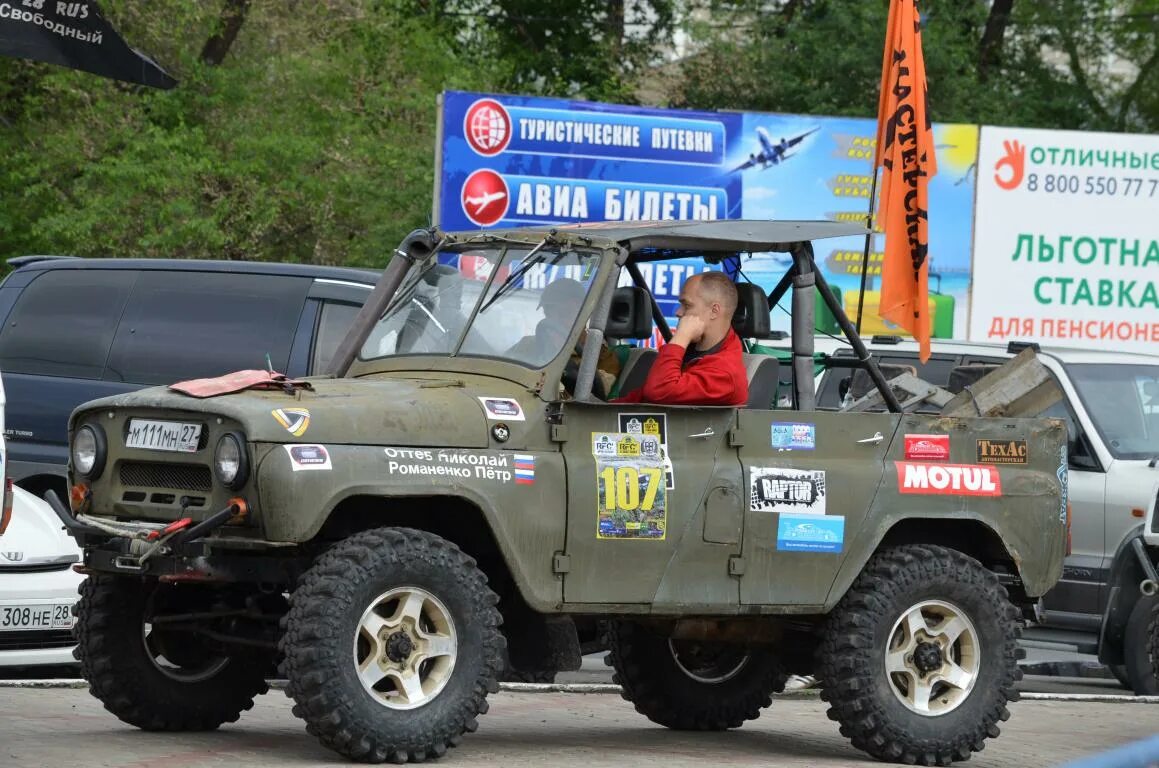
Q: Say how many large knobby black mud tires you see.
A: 4